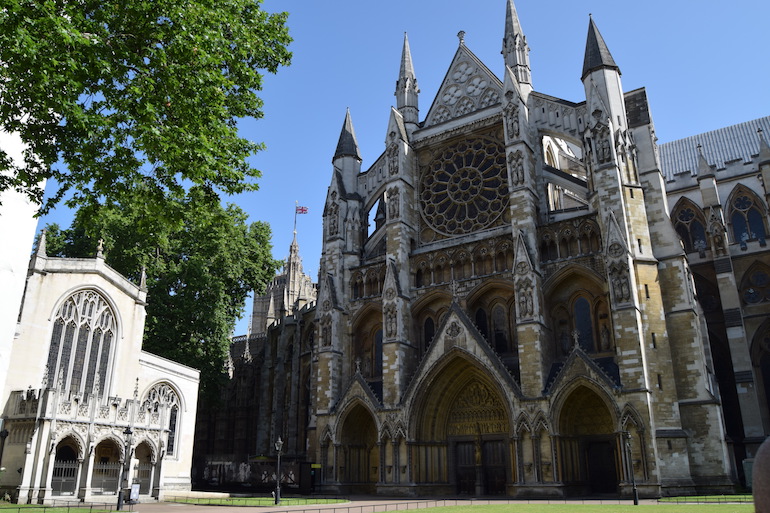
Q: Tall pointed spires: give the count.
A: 4